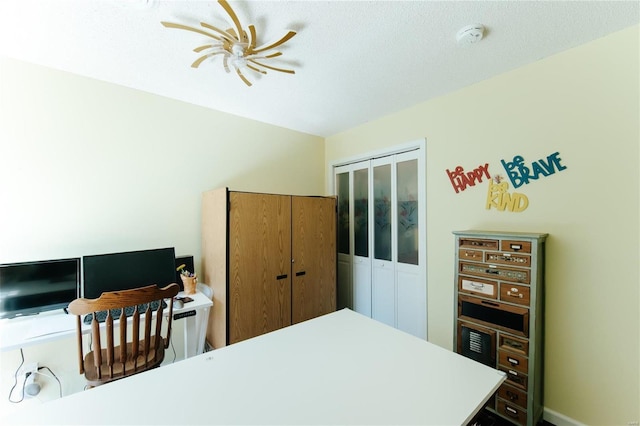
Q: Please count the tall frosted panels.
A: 4